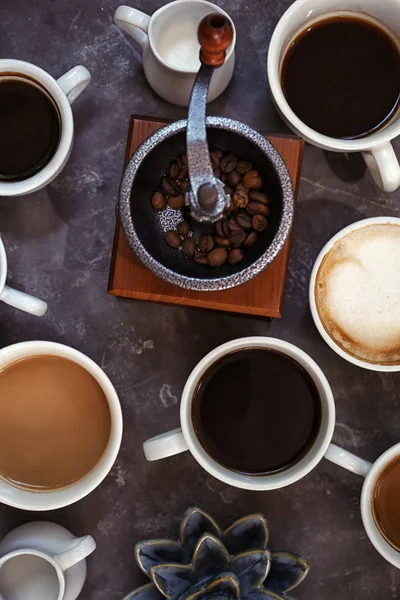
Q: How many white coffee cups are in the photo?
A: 7